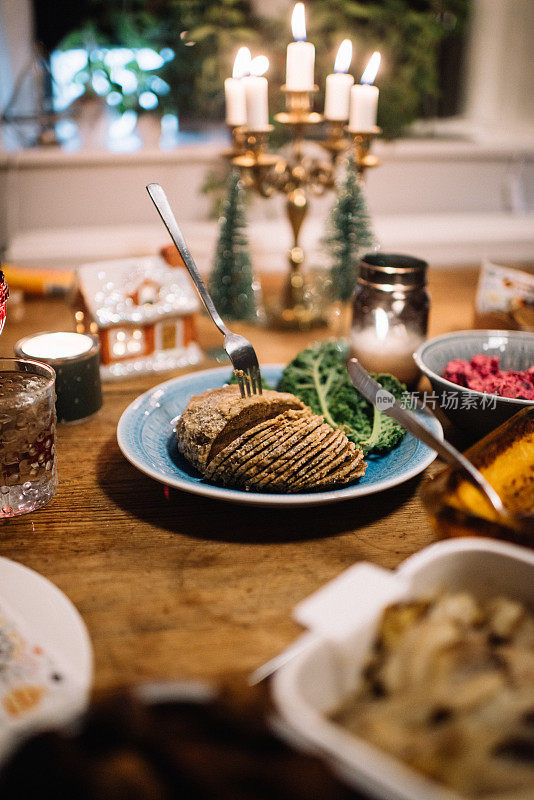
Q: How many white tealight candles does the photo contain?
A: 1